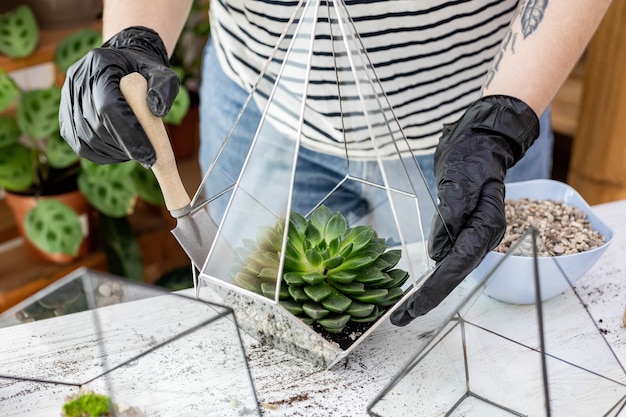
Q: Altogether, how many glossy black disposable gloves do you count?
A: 2